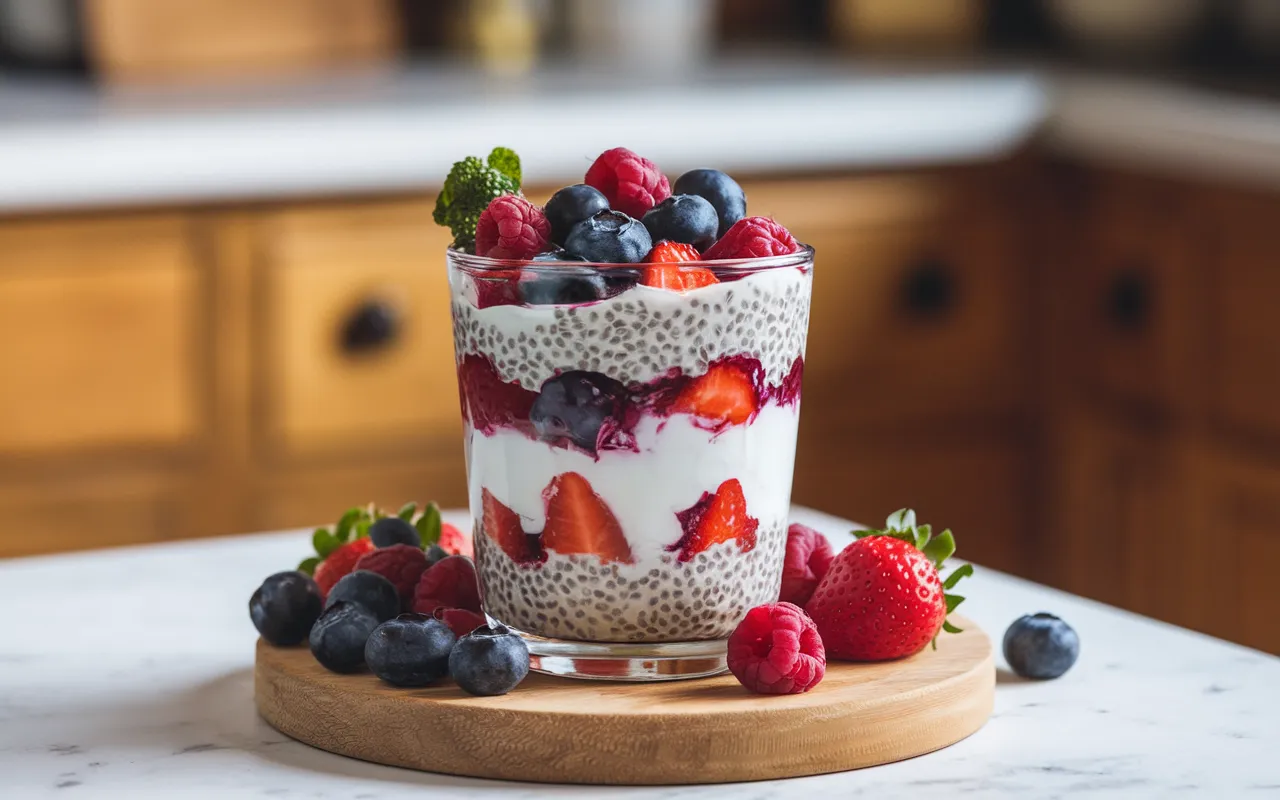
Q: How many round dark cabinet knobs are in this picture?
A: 3